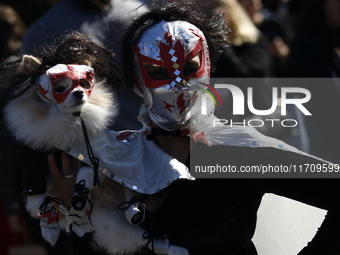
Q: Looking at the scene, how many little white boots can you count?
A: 4